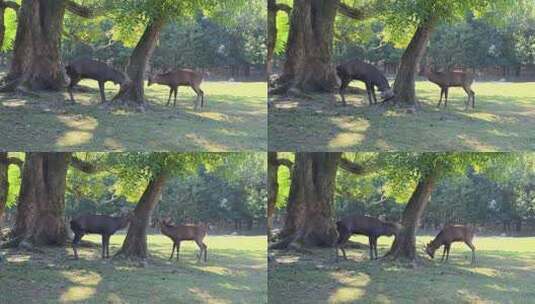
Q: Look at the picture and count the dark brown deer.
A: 4